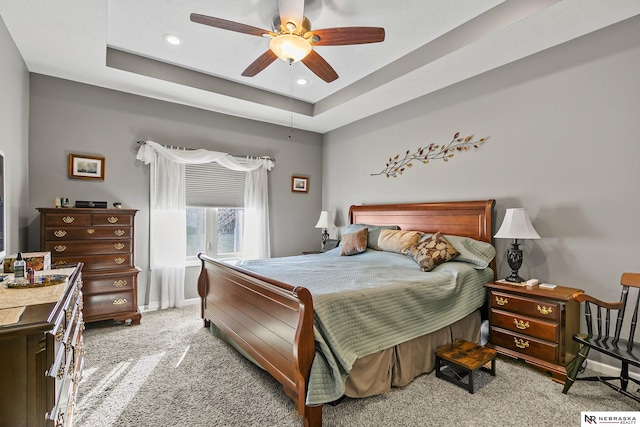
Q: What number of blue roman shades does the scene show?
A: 0